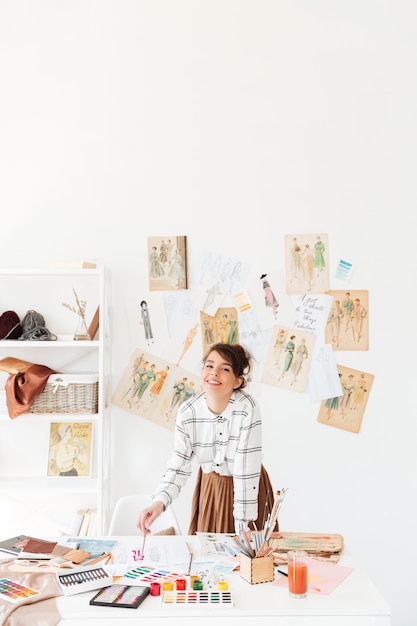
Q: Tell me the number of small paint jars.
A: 6